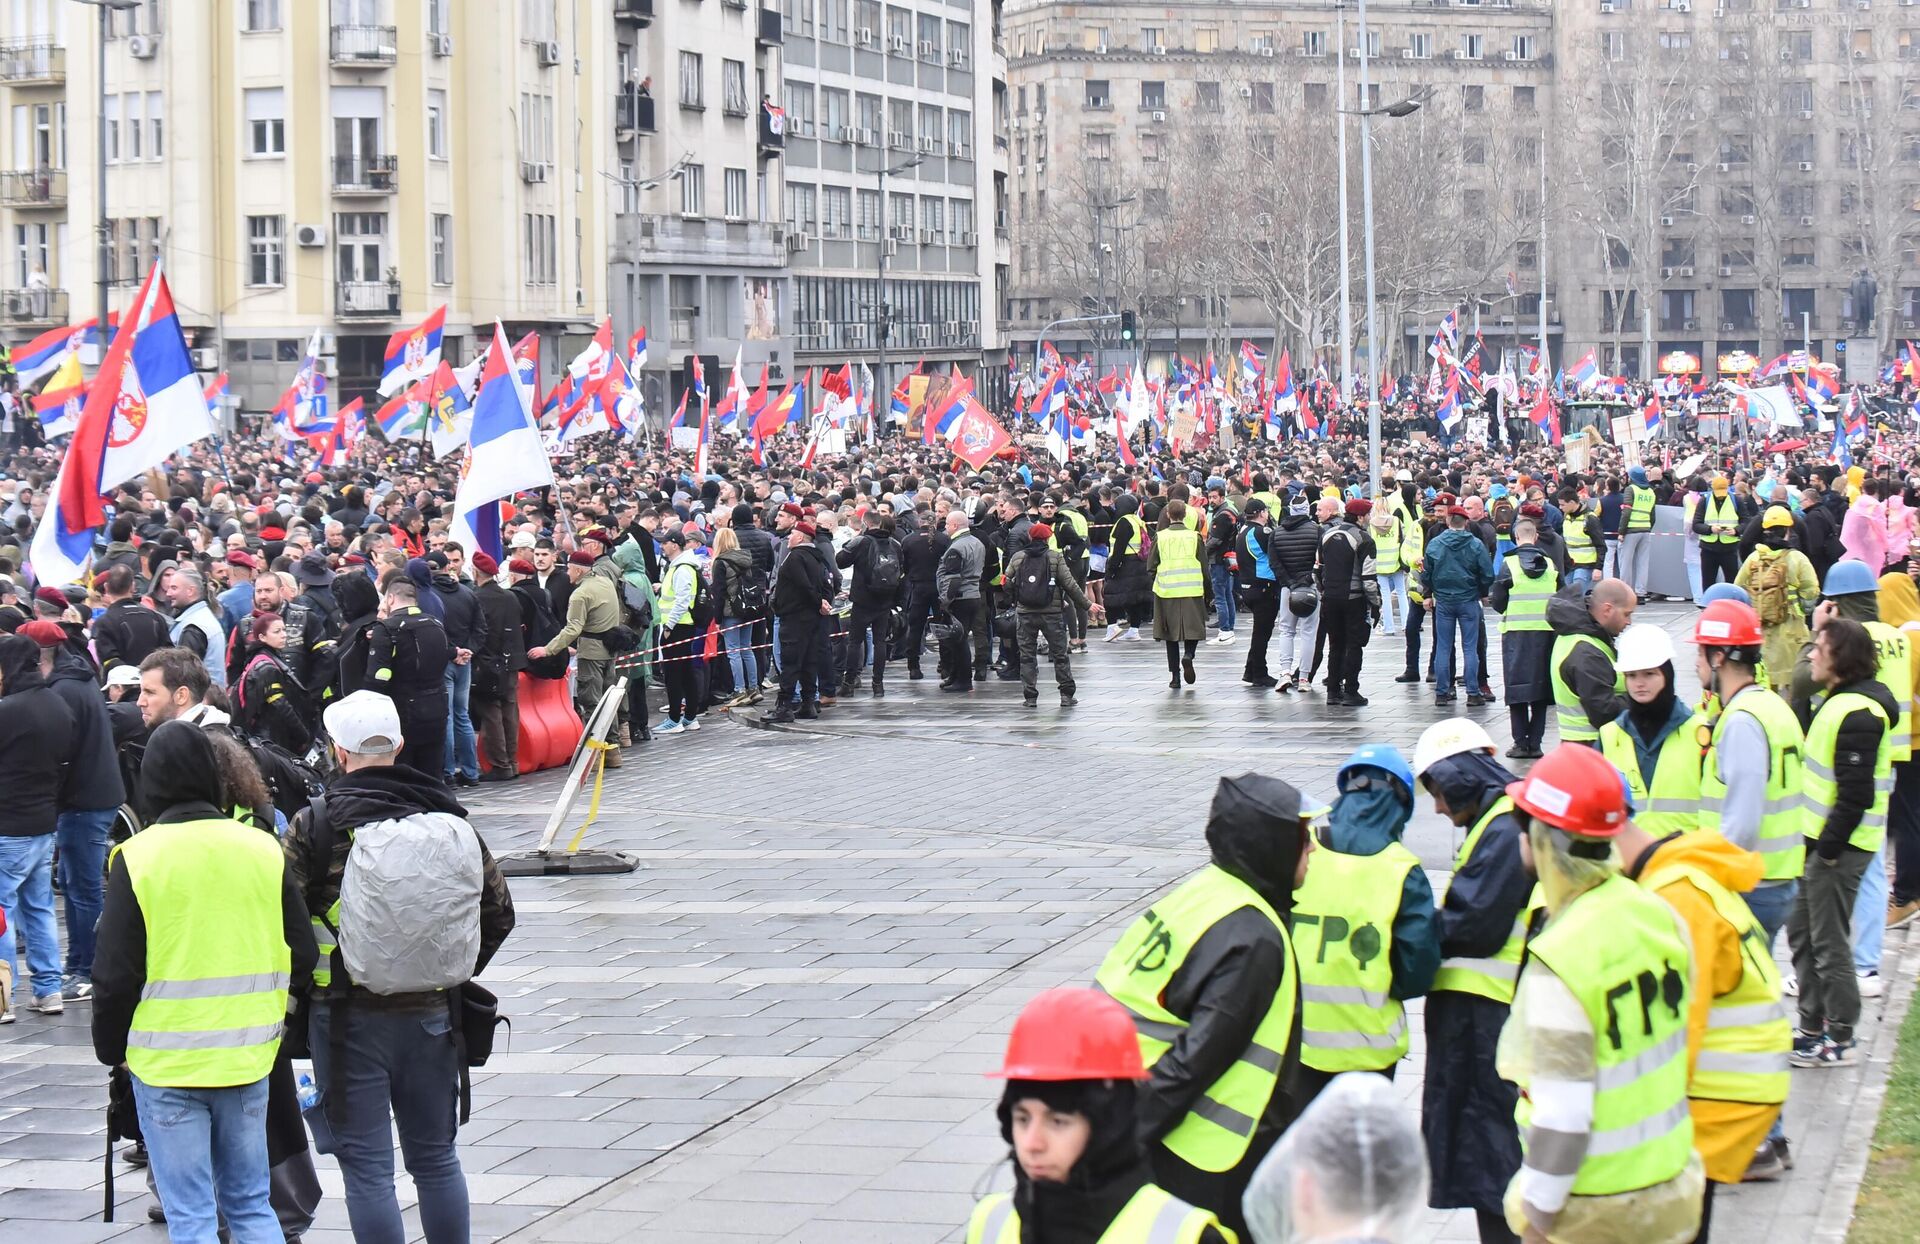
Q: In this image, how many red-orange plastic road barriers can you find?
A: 1